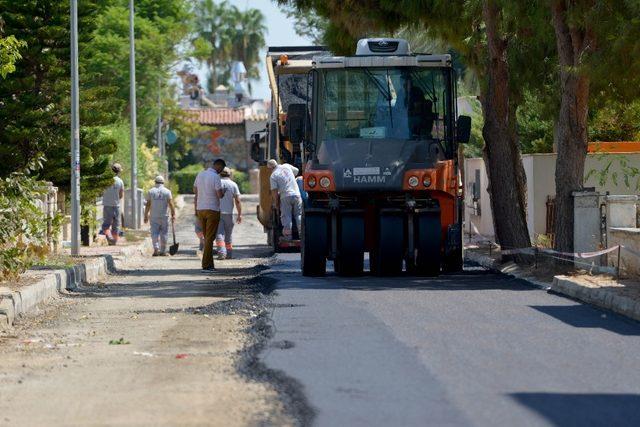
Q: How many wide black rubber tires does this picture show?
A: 4